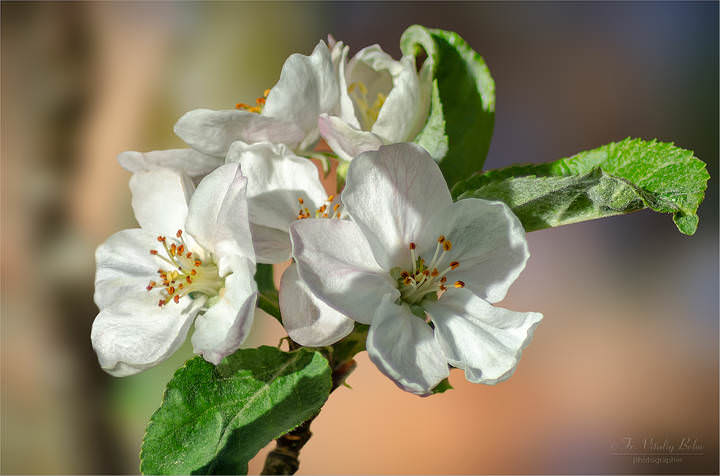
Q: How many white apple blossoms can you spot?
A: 5